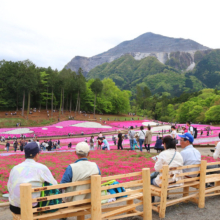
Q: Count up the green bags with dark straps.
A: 1